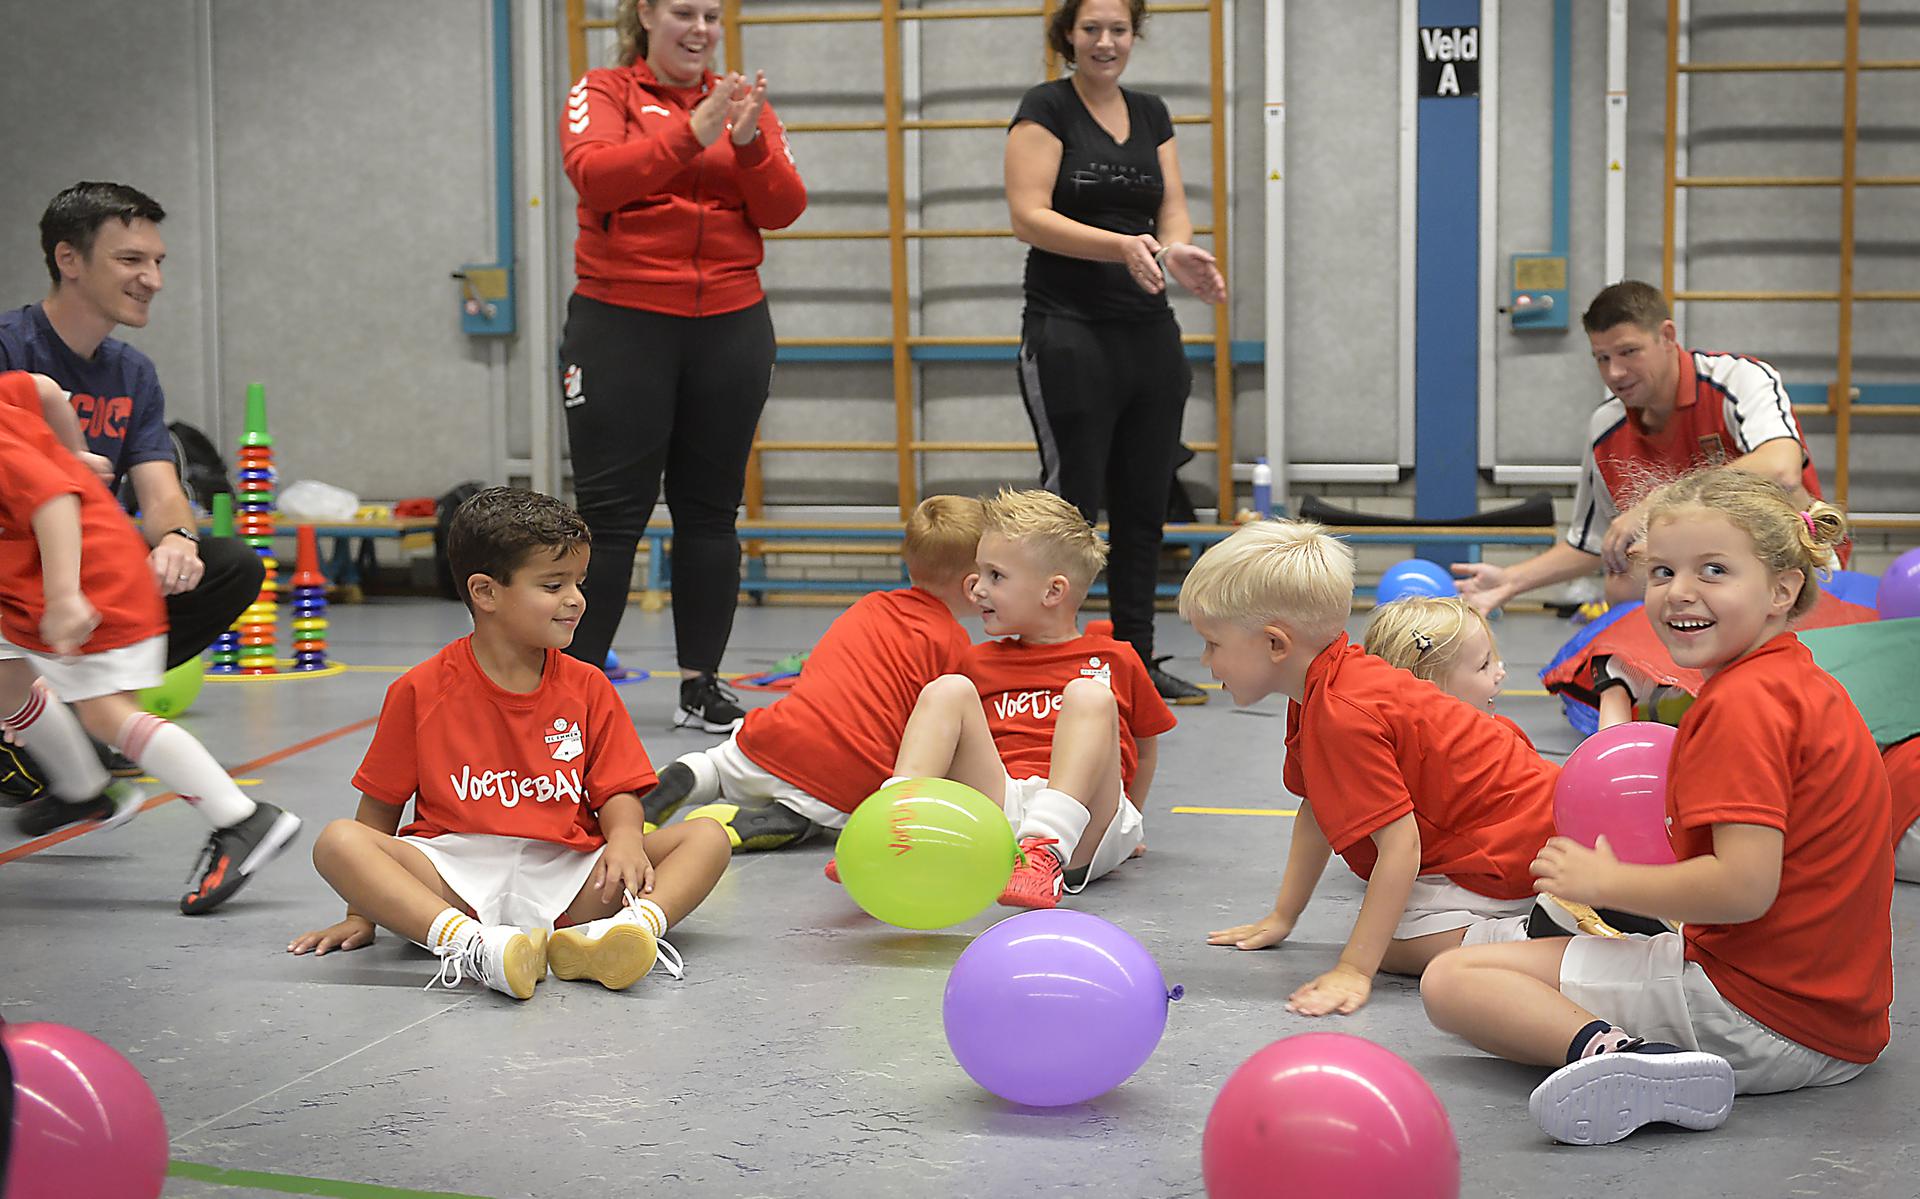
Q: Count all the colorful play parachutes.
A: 1